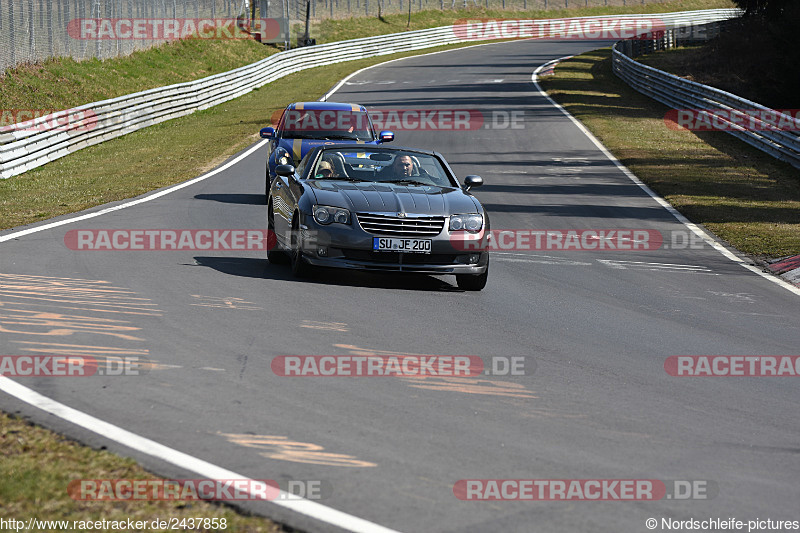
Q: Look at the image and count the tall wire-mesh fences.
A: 1